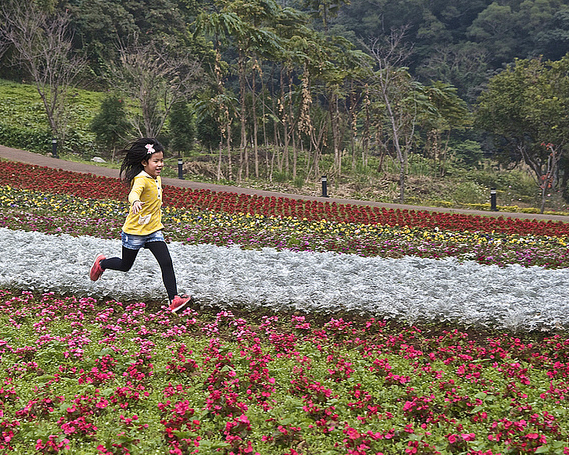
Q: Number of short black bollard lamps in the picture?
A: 4